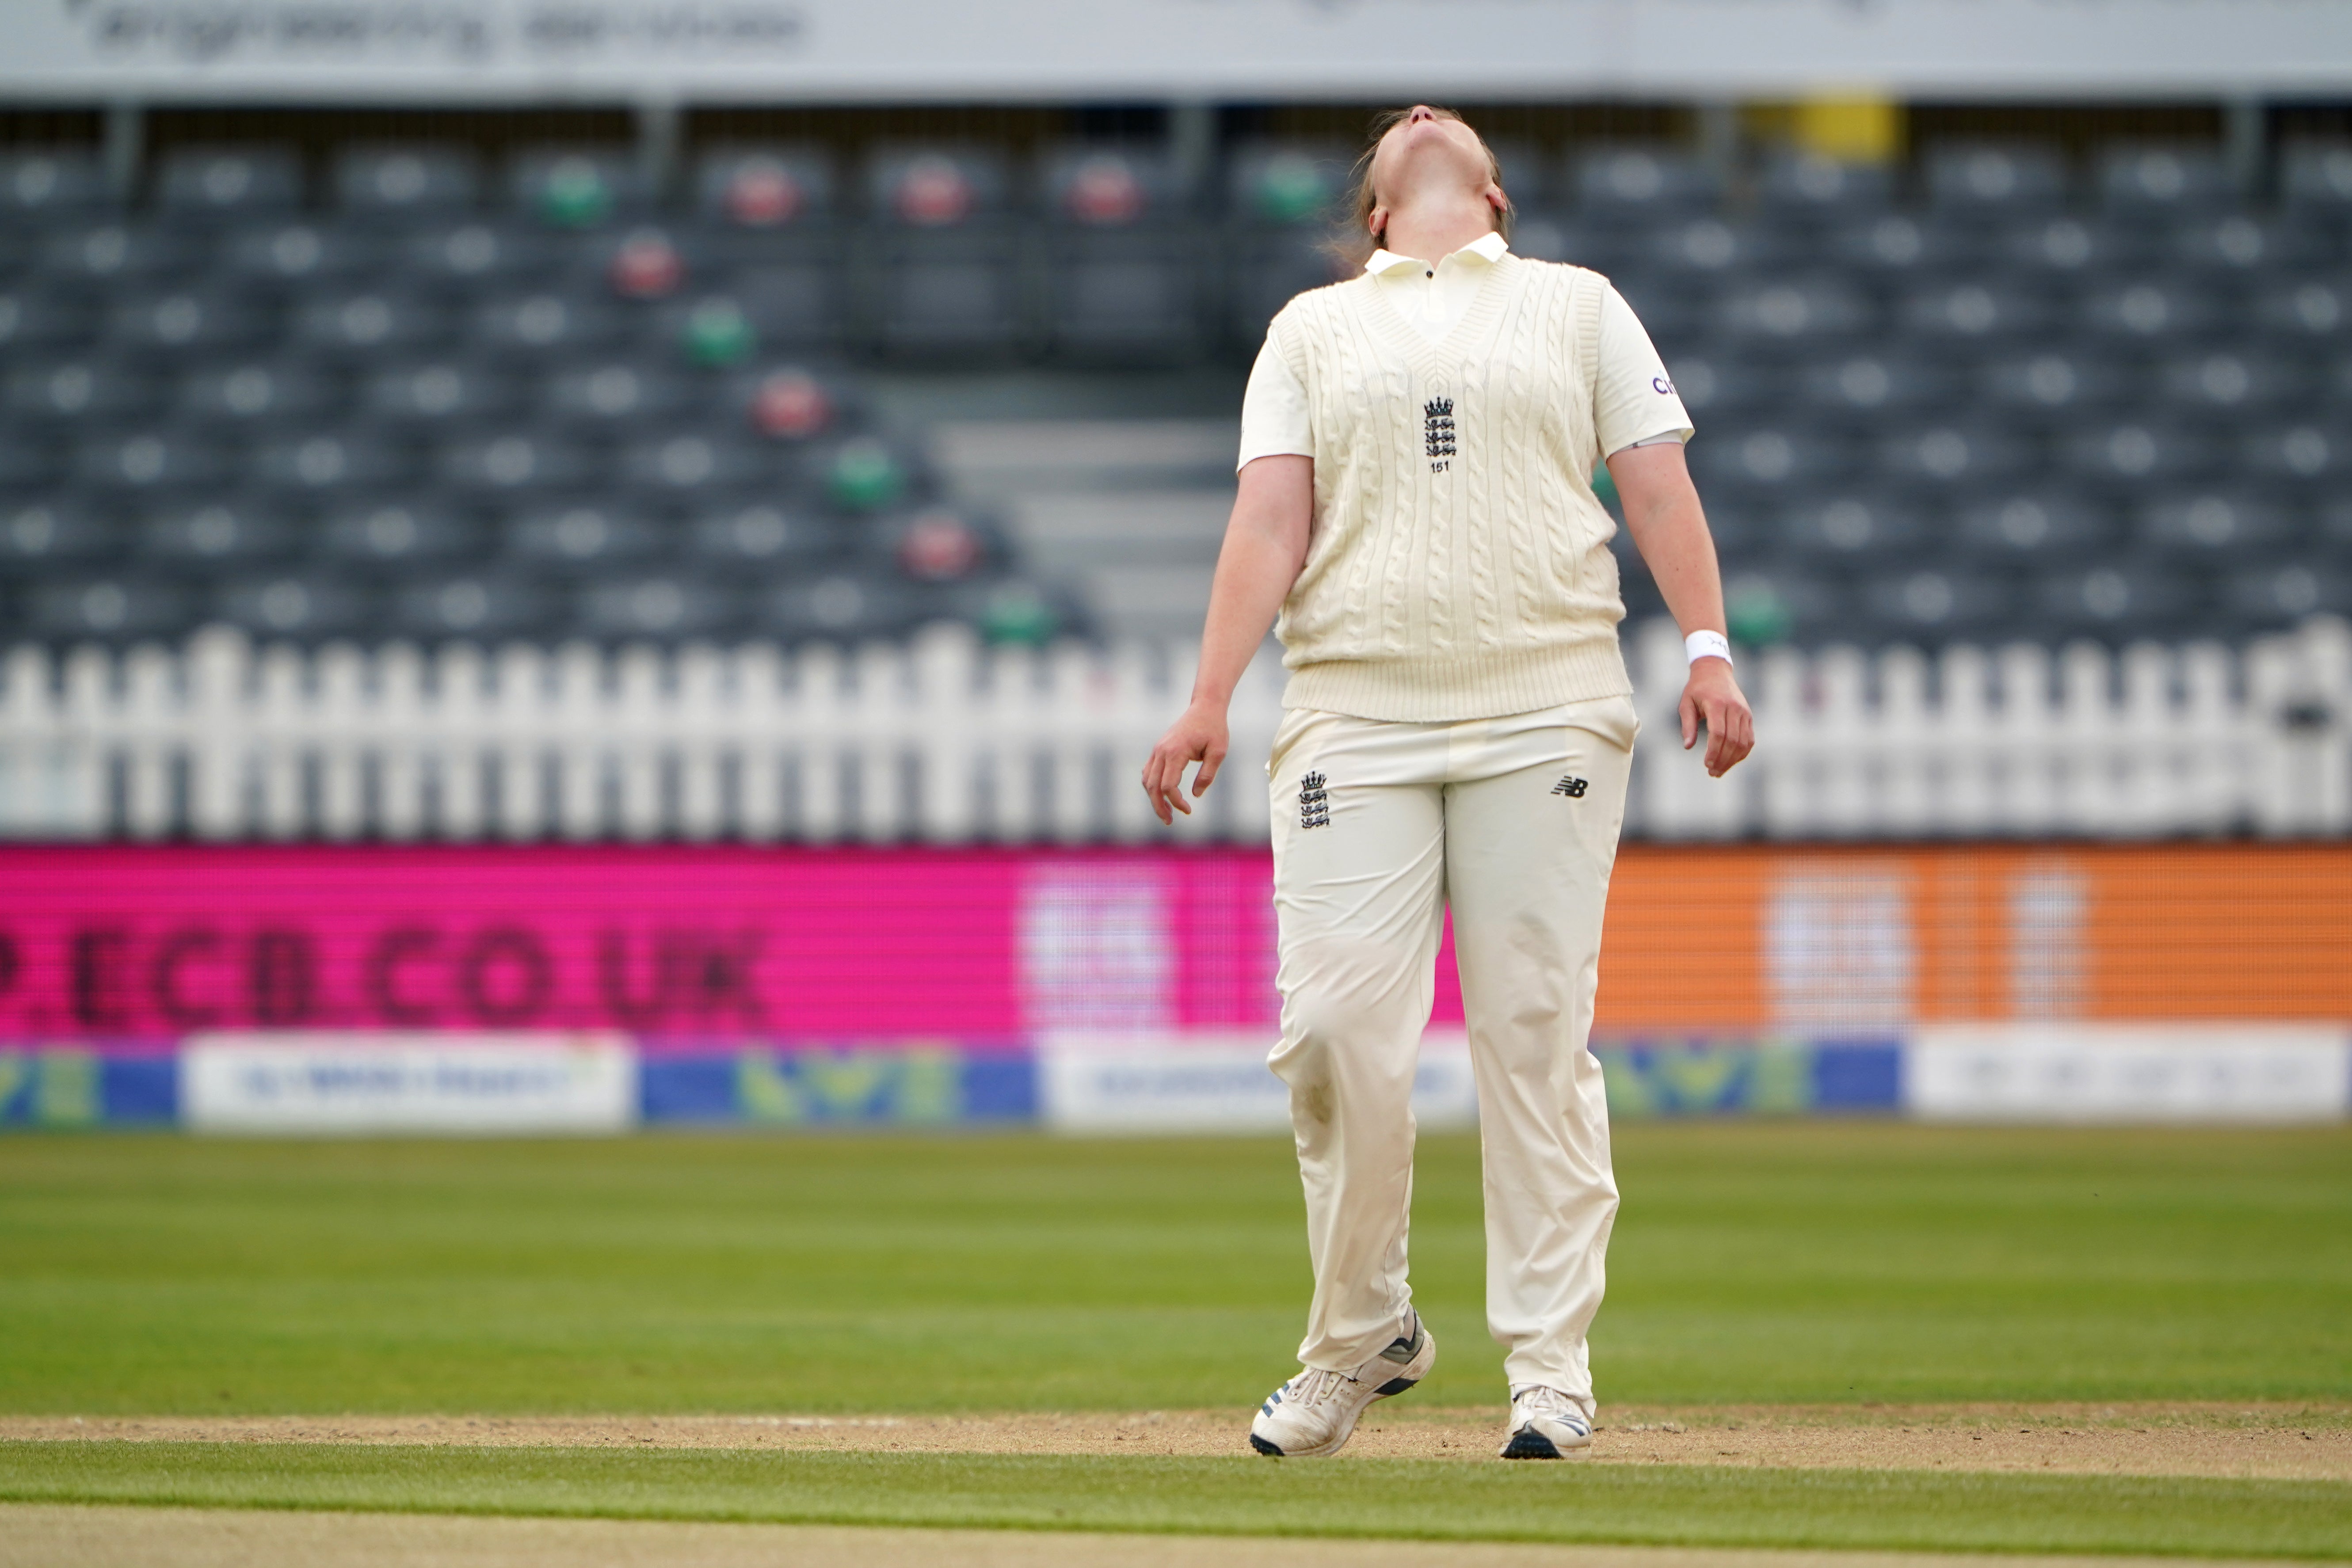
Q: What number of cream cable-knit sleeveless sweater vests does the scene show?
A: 1